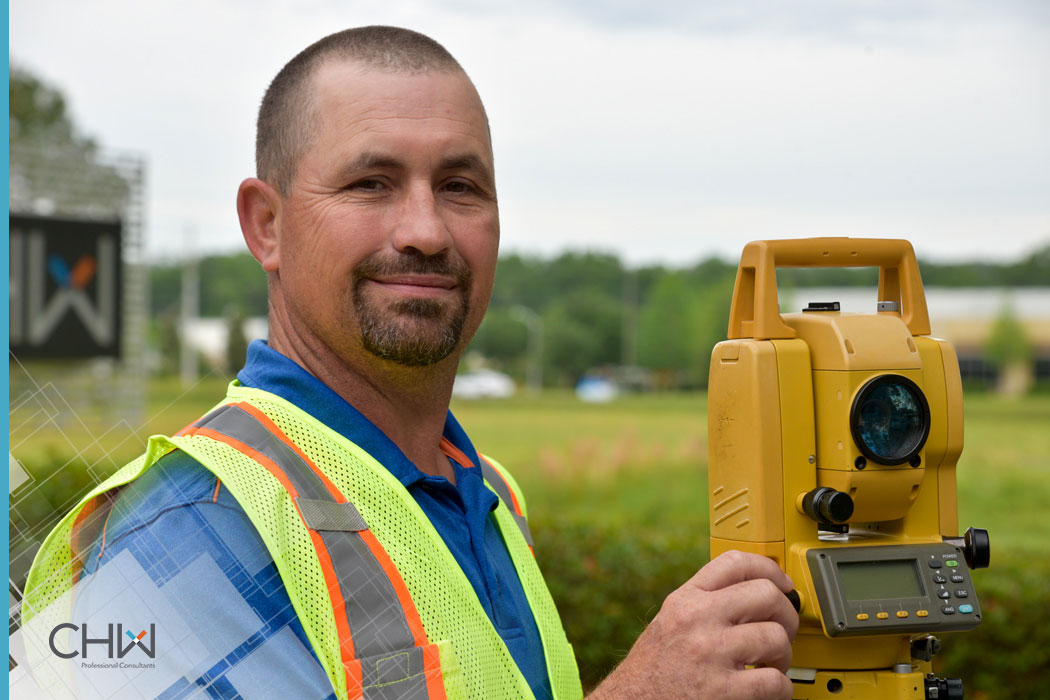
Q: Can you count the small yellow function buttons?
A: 4